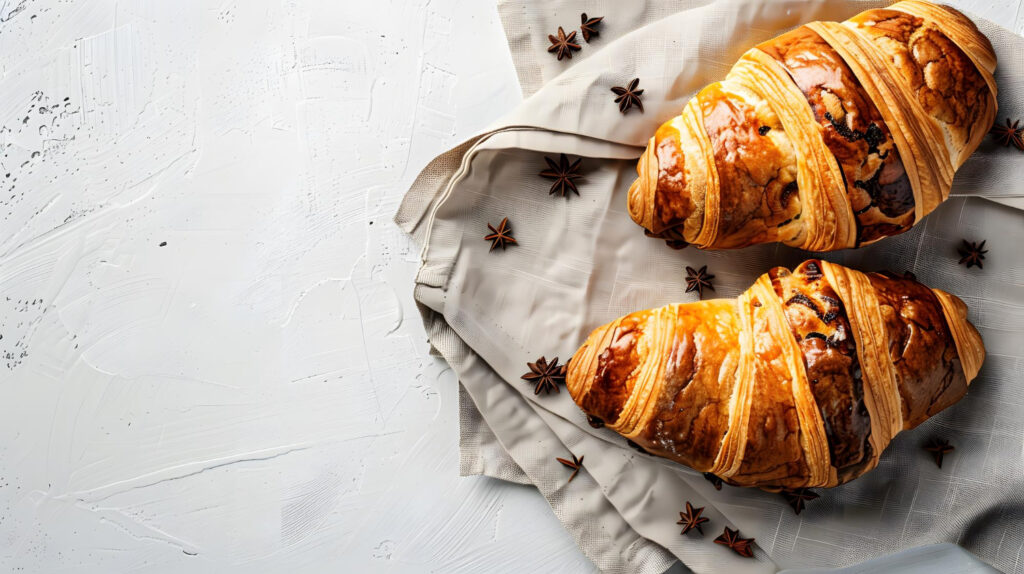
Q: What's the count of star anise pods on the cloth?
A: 14